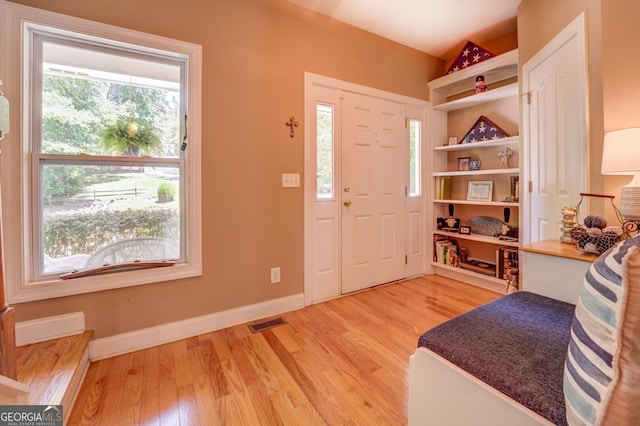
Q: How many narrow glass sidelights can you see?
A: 2